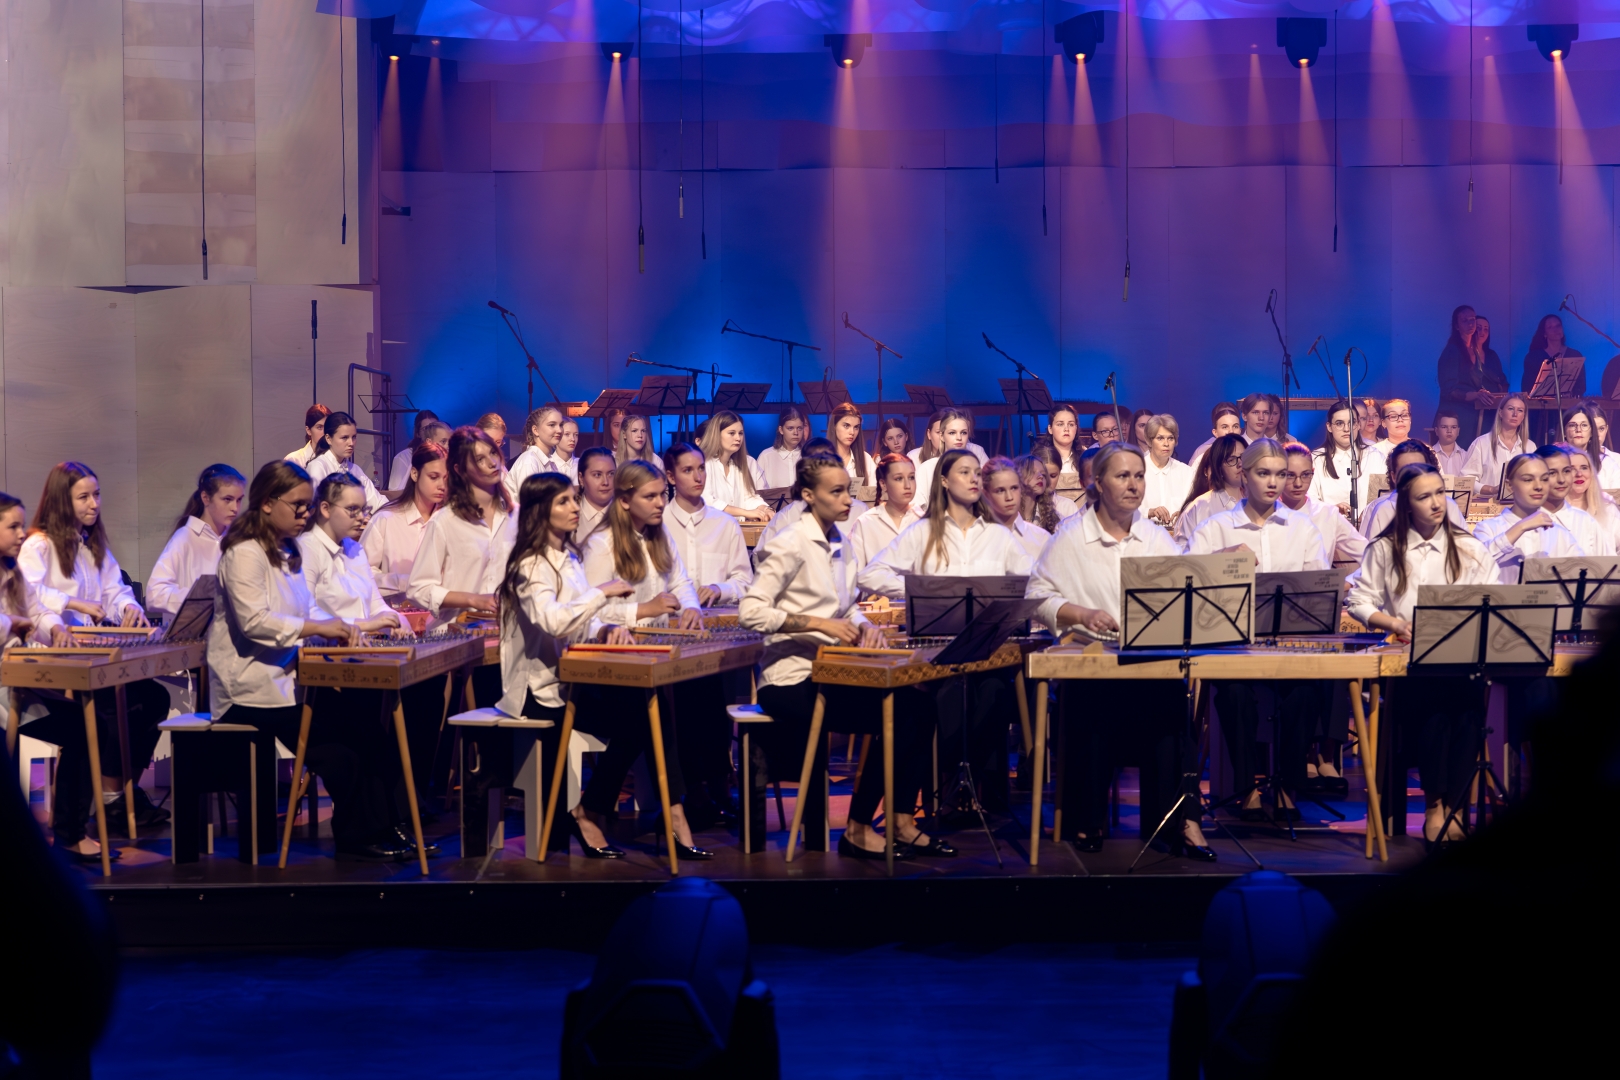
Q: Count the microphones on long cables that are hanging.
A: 11